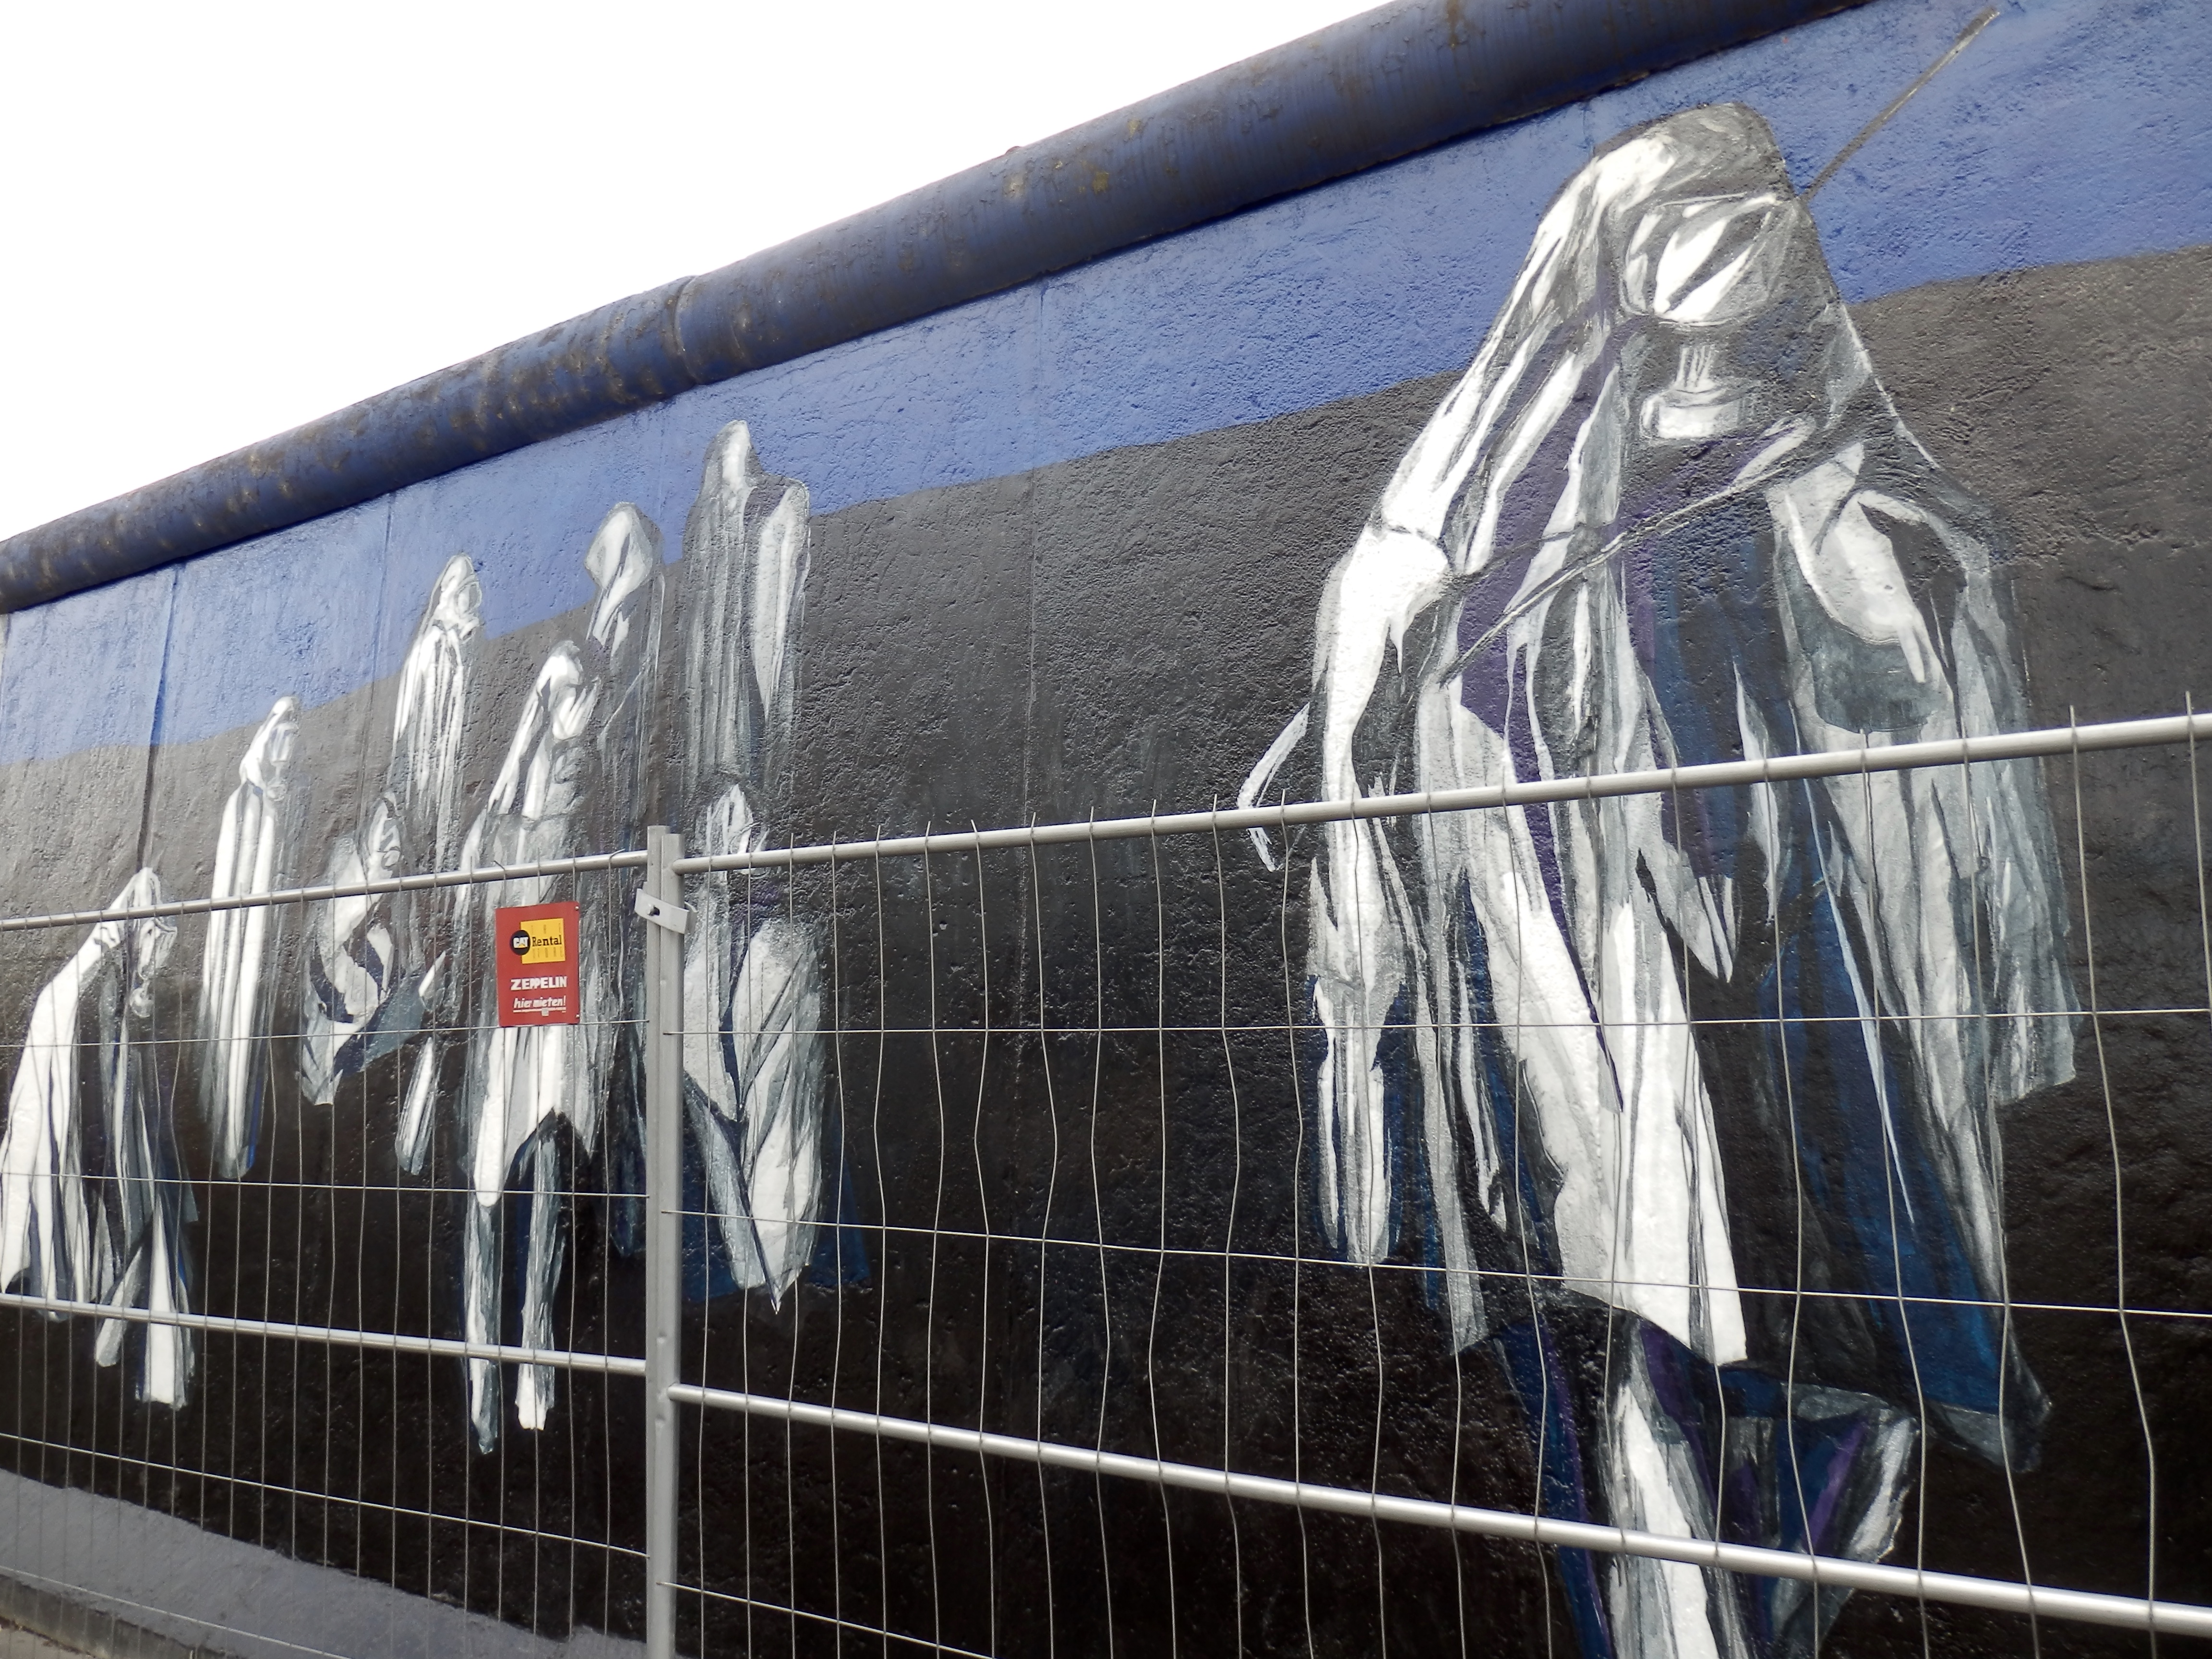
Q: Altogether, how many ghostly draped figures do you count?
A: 9